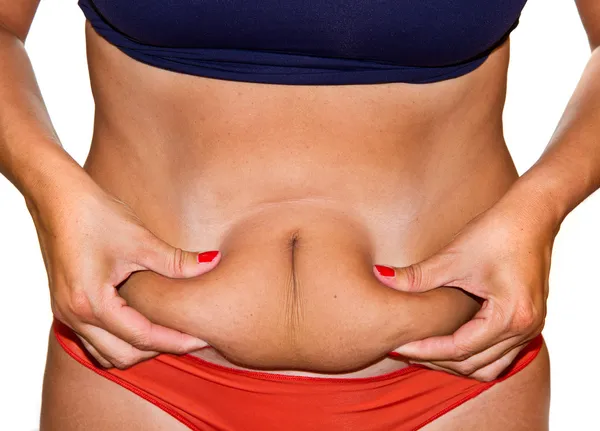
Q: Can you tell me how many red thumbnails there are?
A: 2